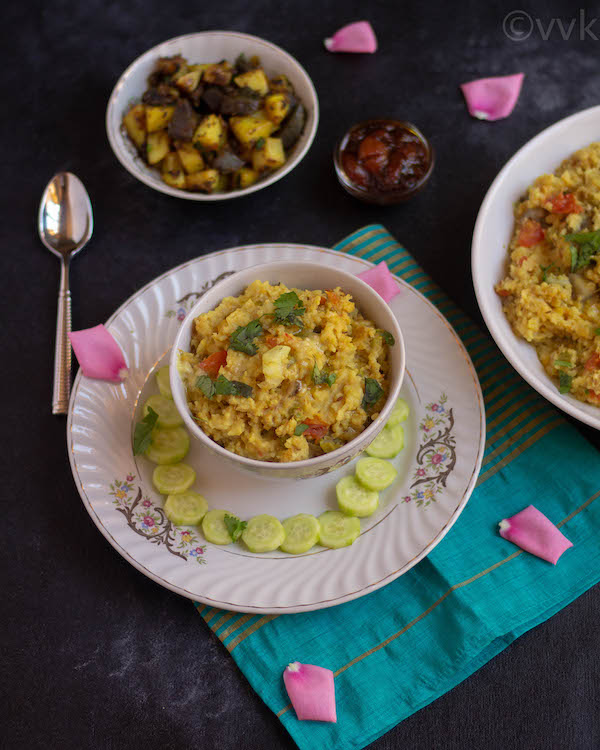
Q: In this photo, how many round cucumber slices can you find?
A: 13